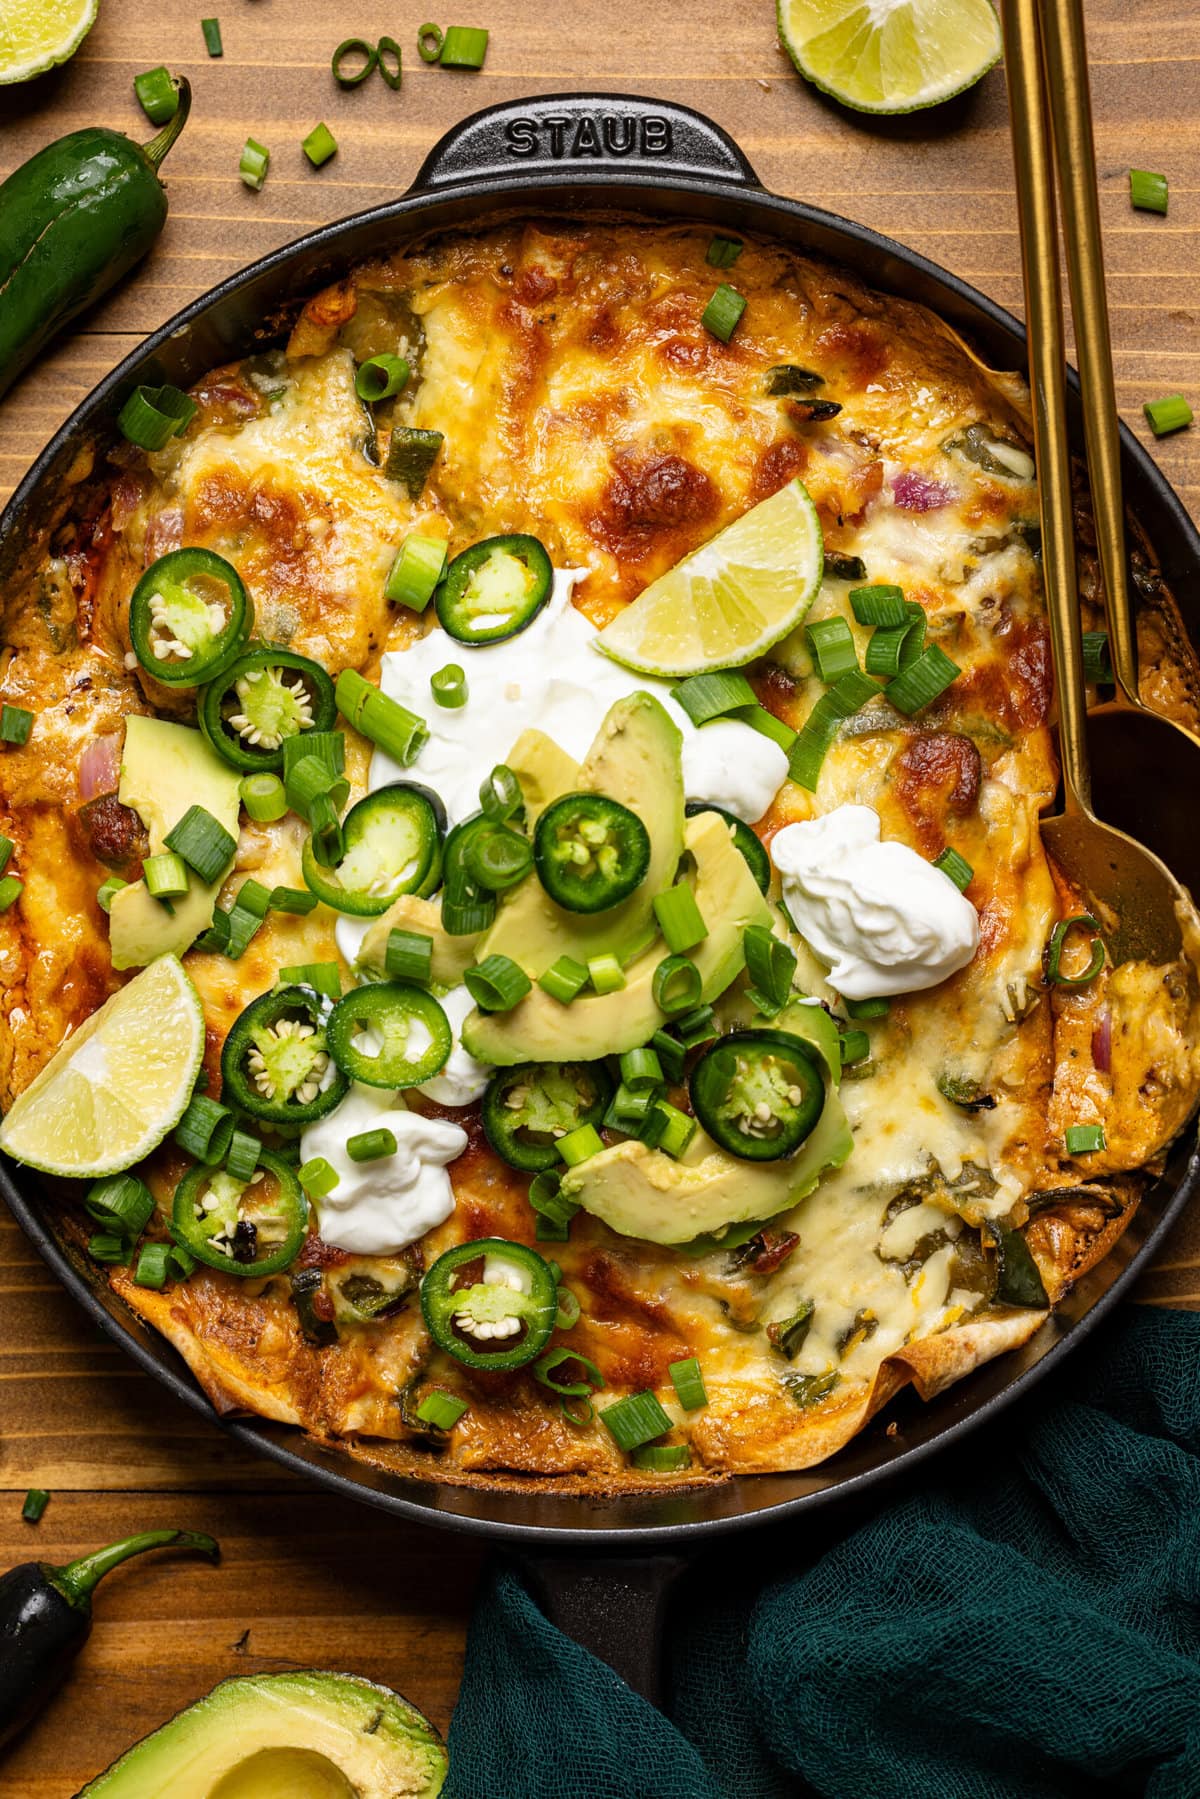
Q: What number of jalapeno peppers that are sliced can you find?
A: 12